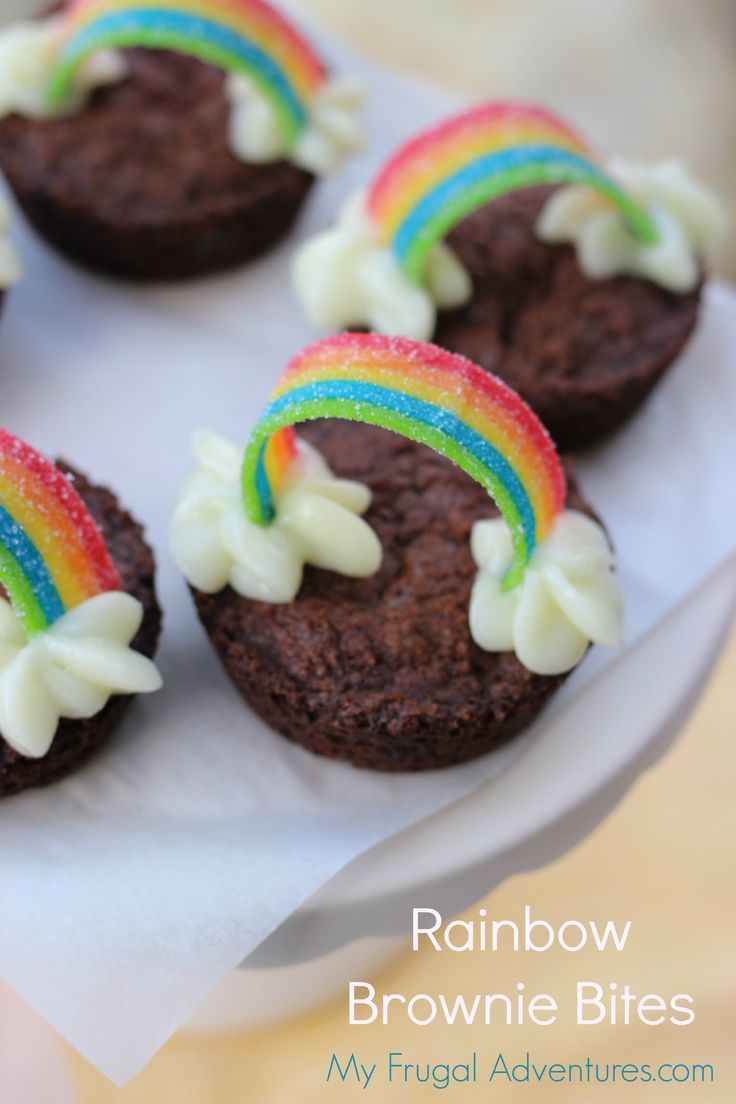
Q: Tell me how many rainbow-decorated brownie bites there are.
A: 4